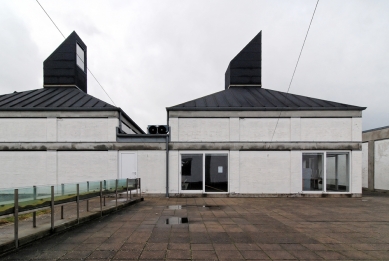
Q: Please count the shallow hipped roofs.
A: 2